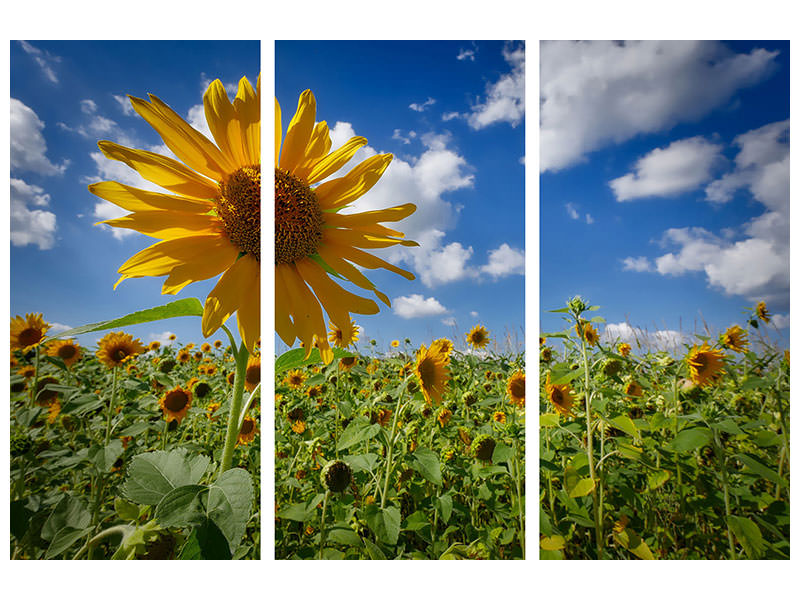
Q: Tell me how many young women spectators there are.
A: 0